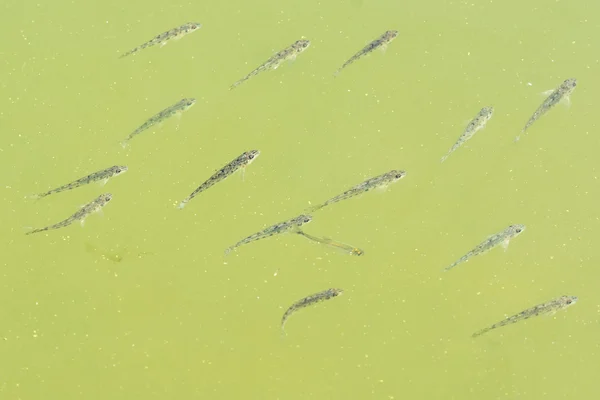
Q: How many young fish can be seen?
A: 15